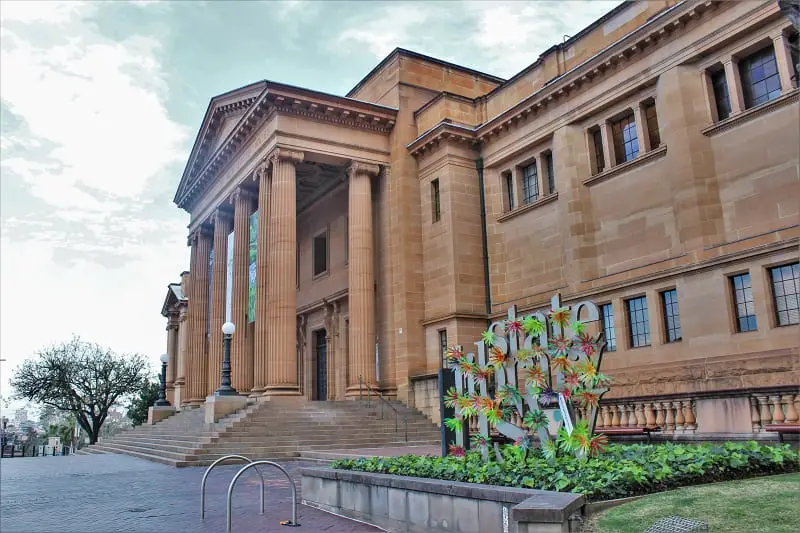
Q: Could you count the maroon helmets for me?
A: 0